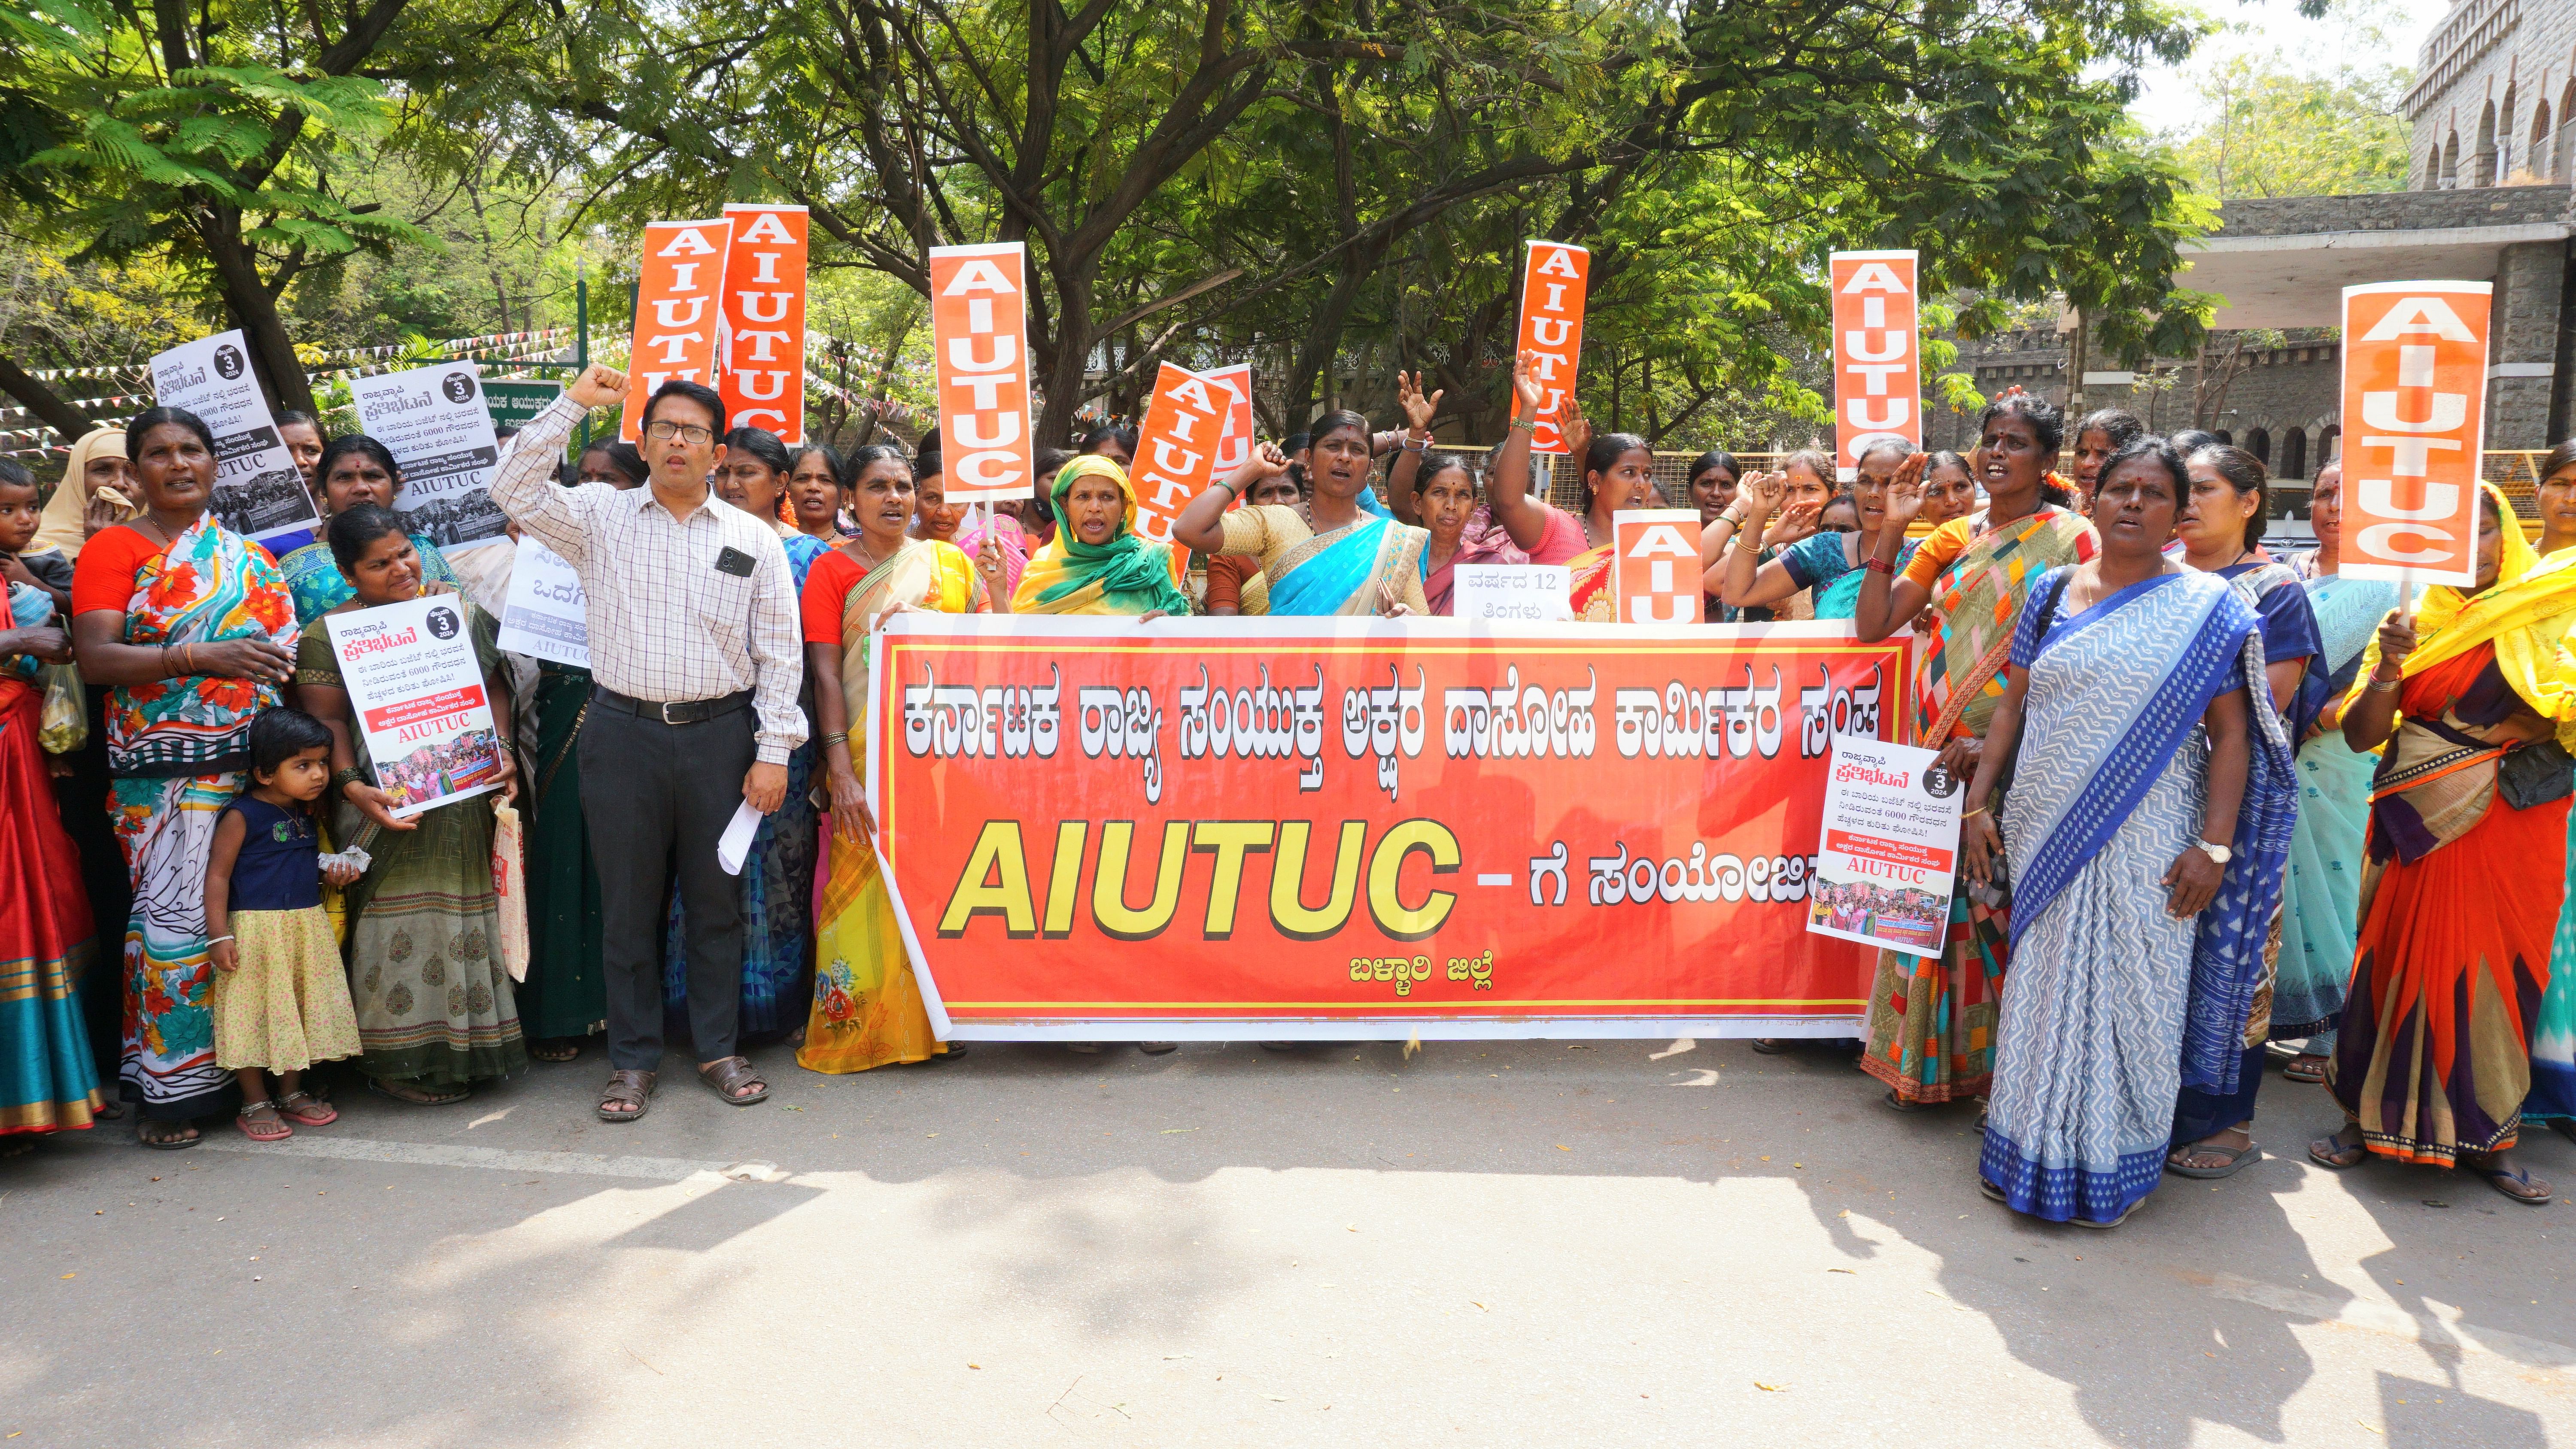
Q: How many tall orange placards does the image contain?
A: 9